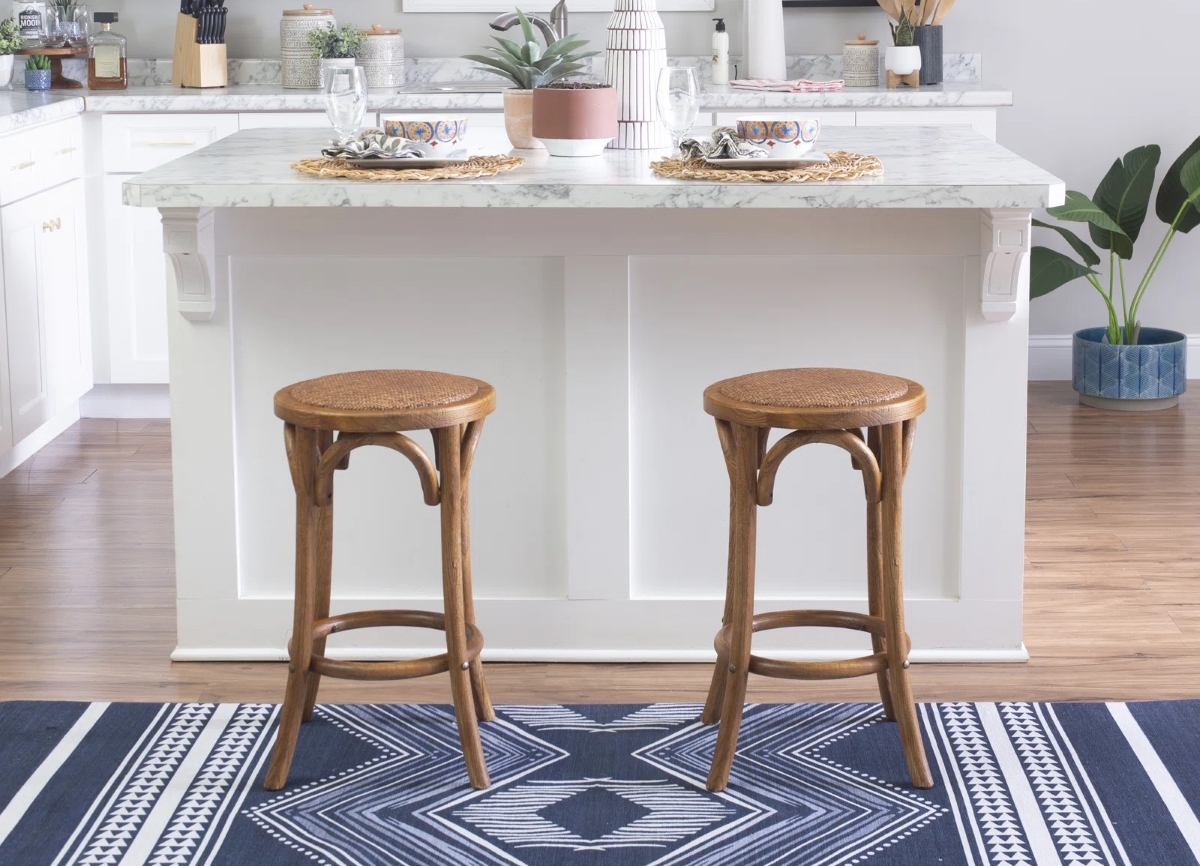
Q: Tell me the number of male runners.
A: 0